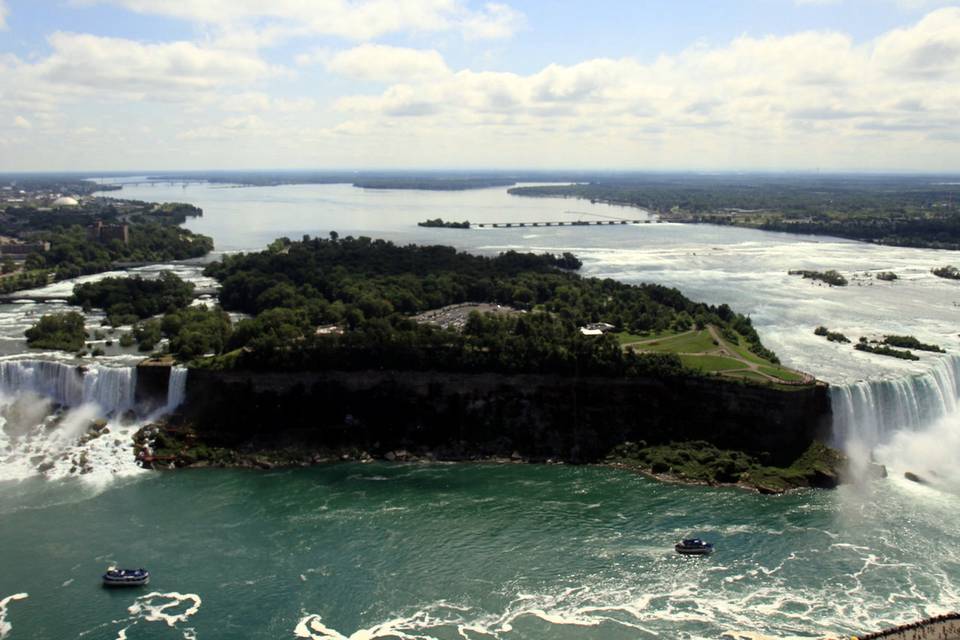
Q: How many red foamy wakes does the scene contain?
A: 0